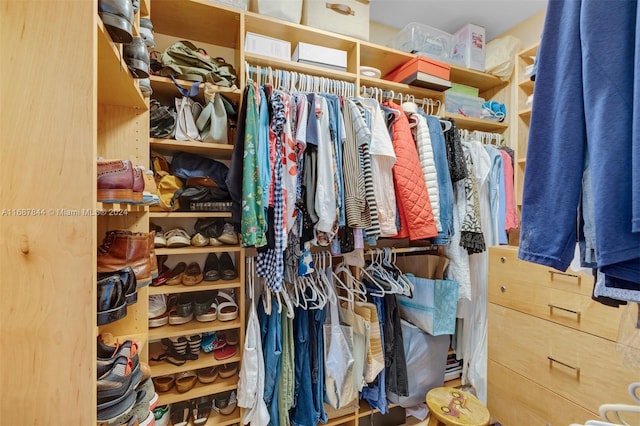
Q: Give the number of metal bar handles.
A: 3